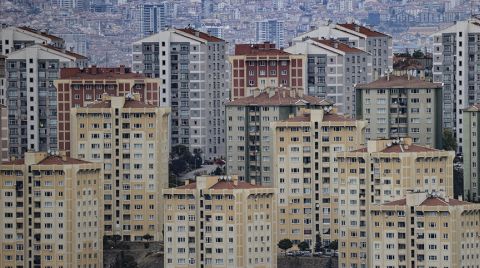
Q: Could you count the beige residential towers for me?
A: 6